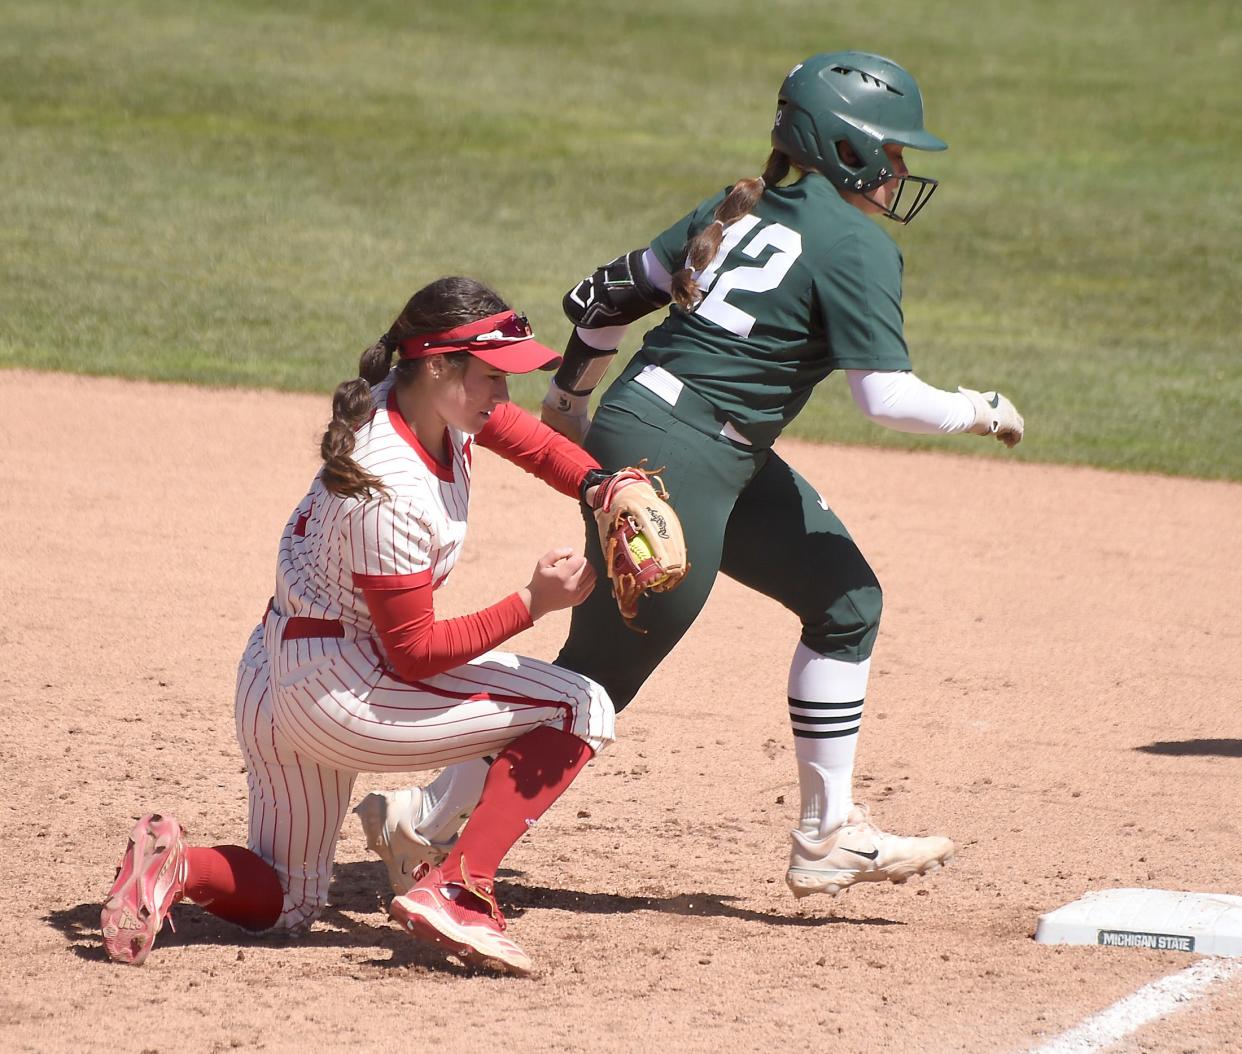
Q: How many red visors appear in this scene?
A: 1